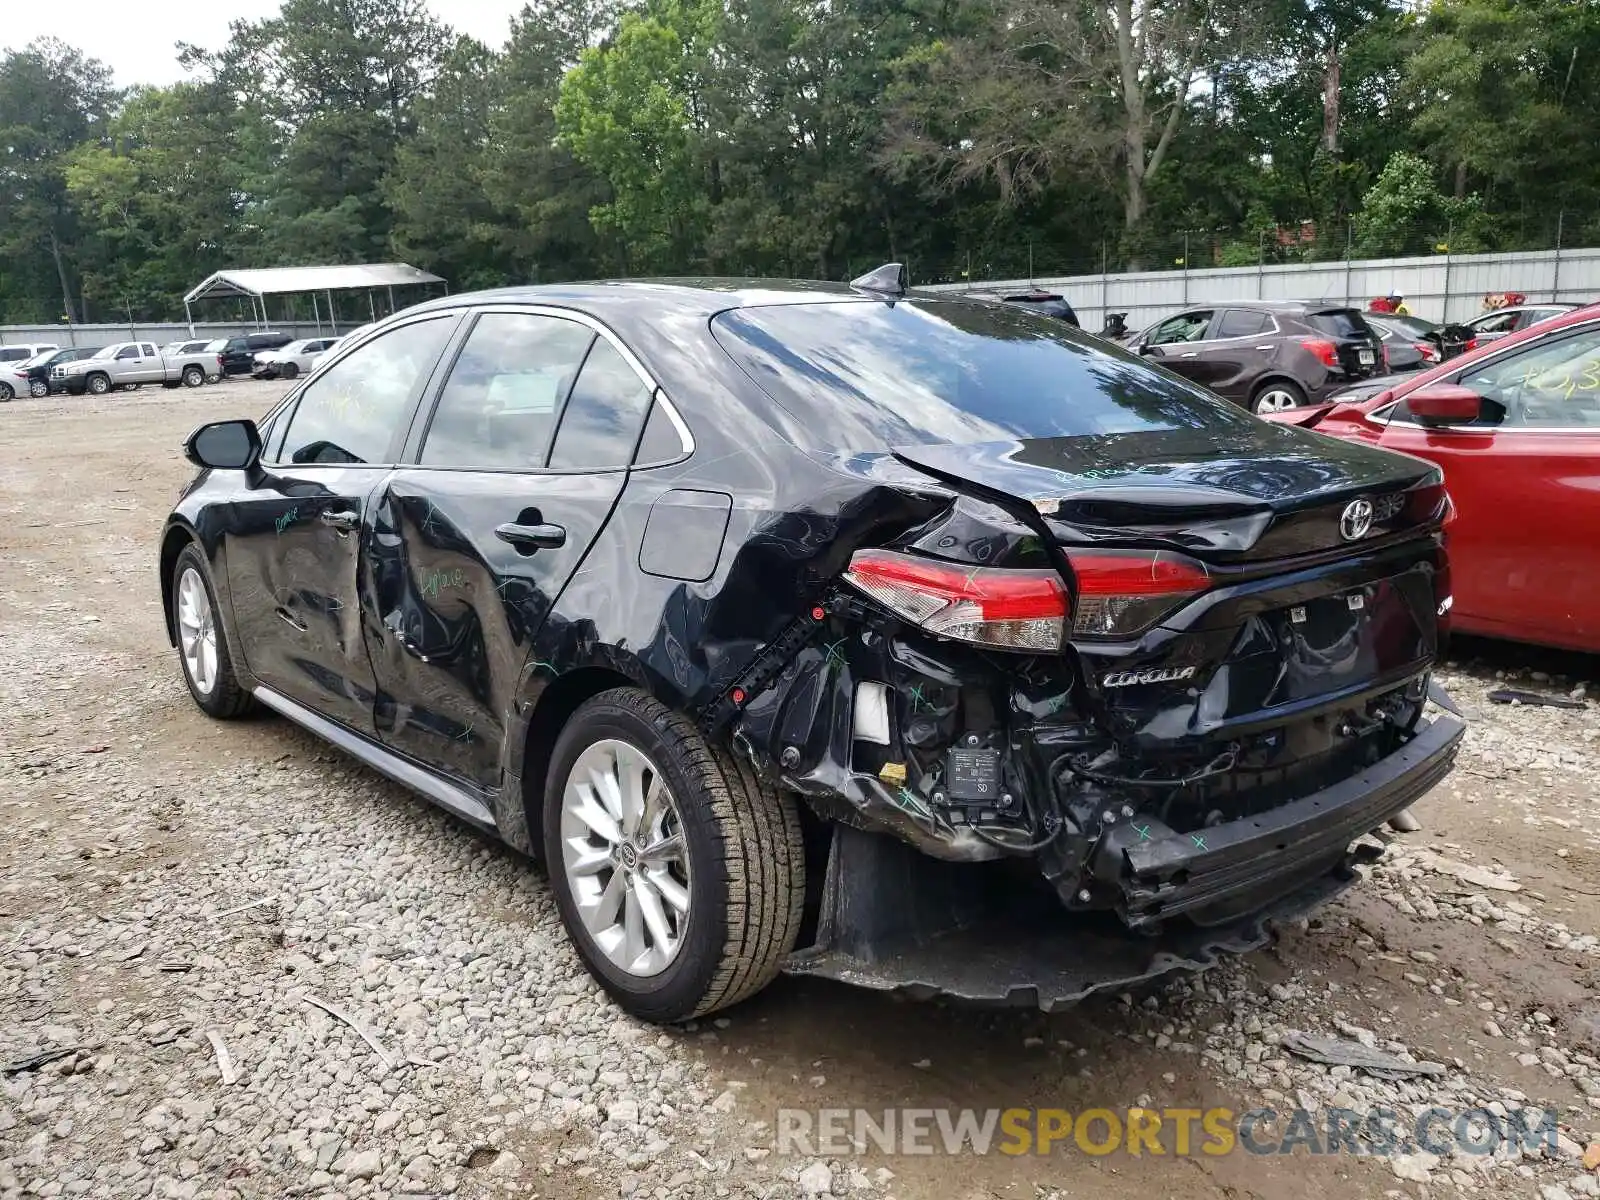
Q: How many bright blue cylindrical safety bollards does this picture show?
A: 0